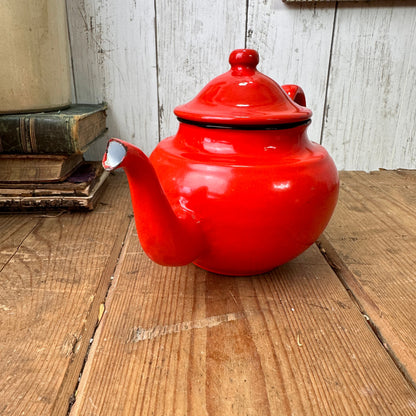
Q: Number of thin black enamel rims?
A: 1